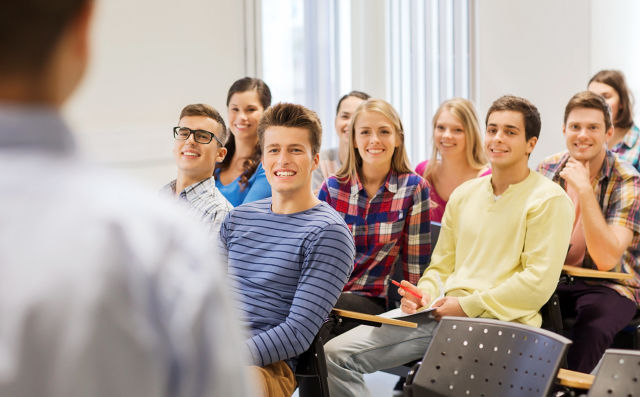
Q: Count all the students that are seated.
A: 9